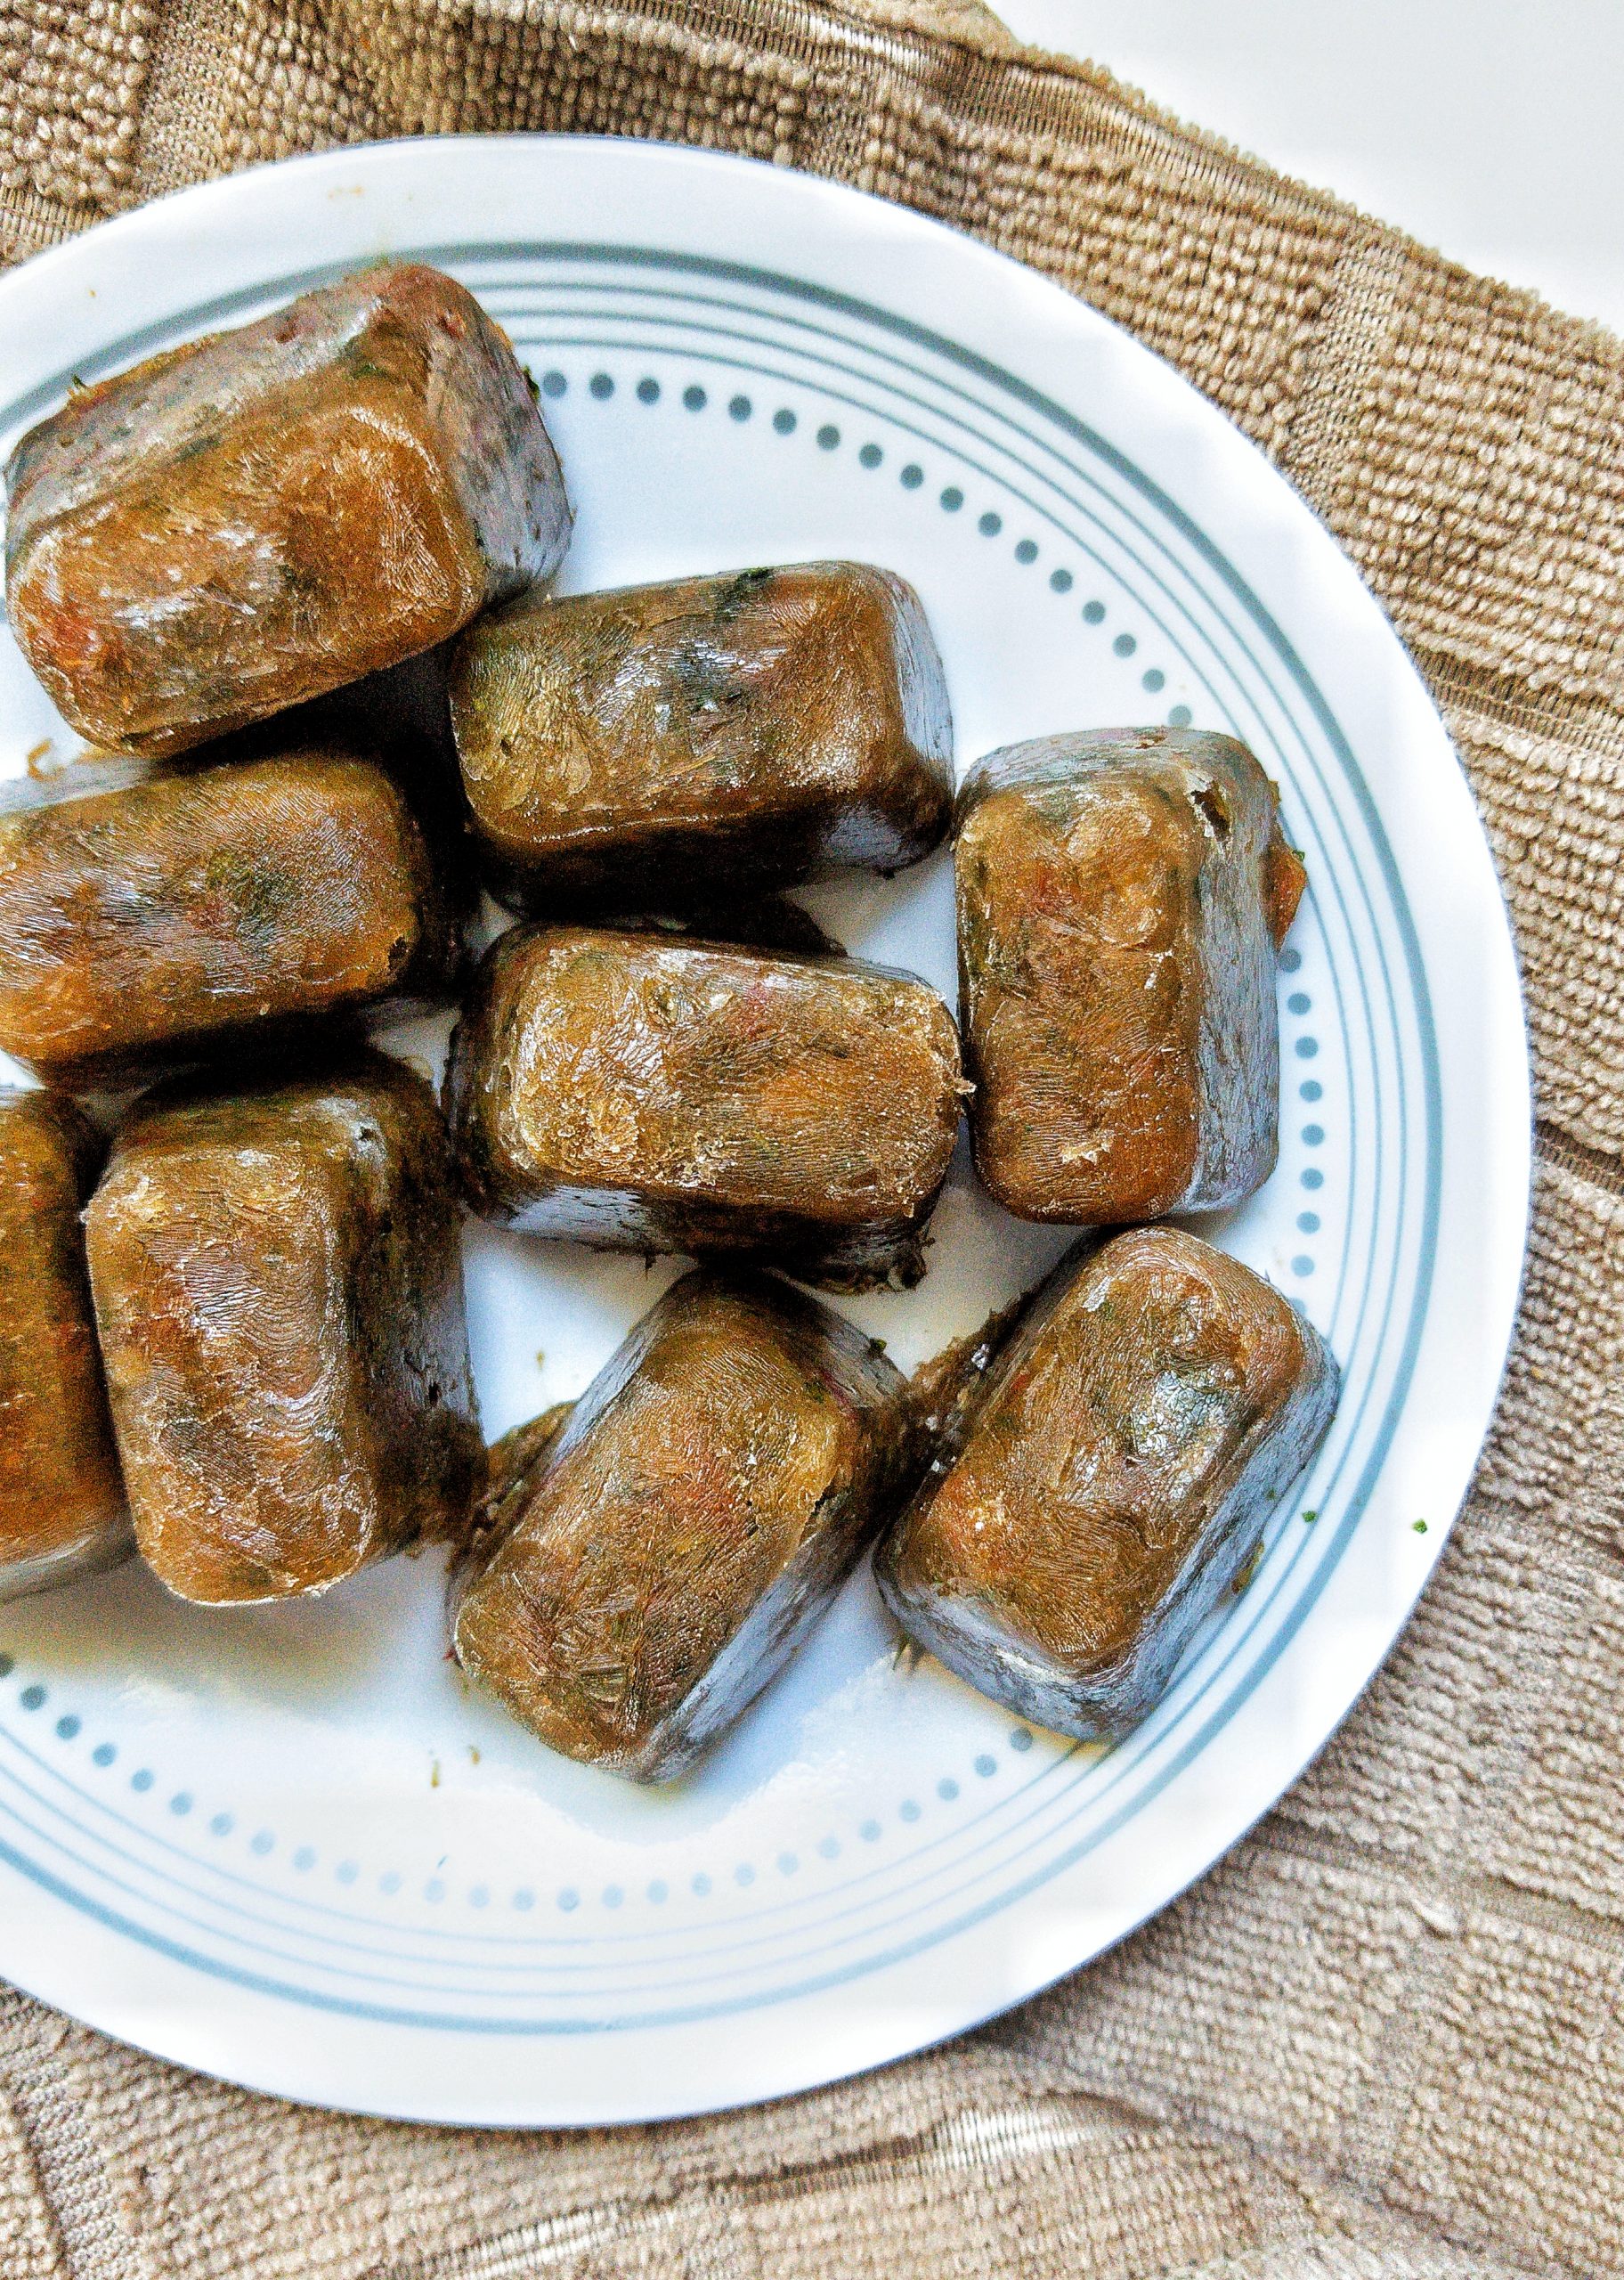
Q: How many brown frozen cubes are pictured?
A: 9